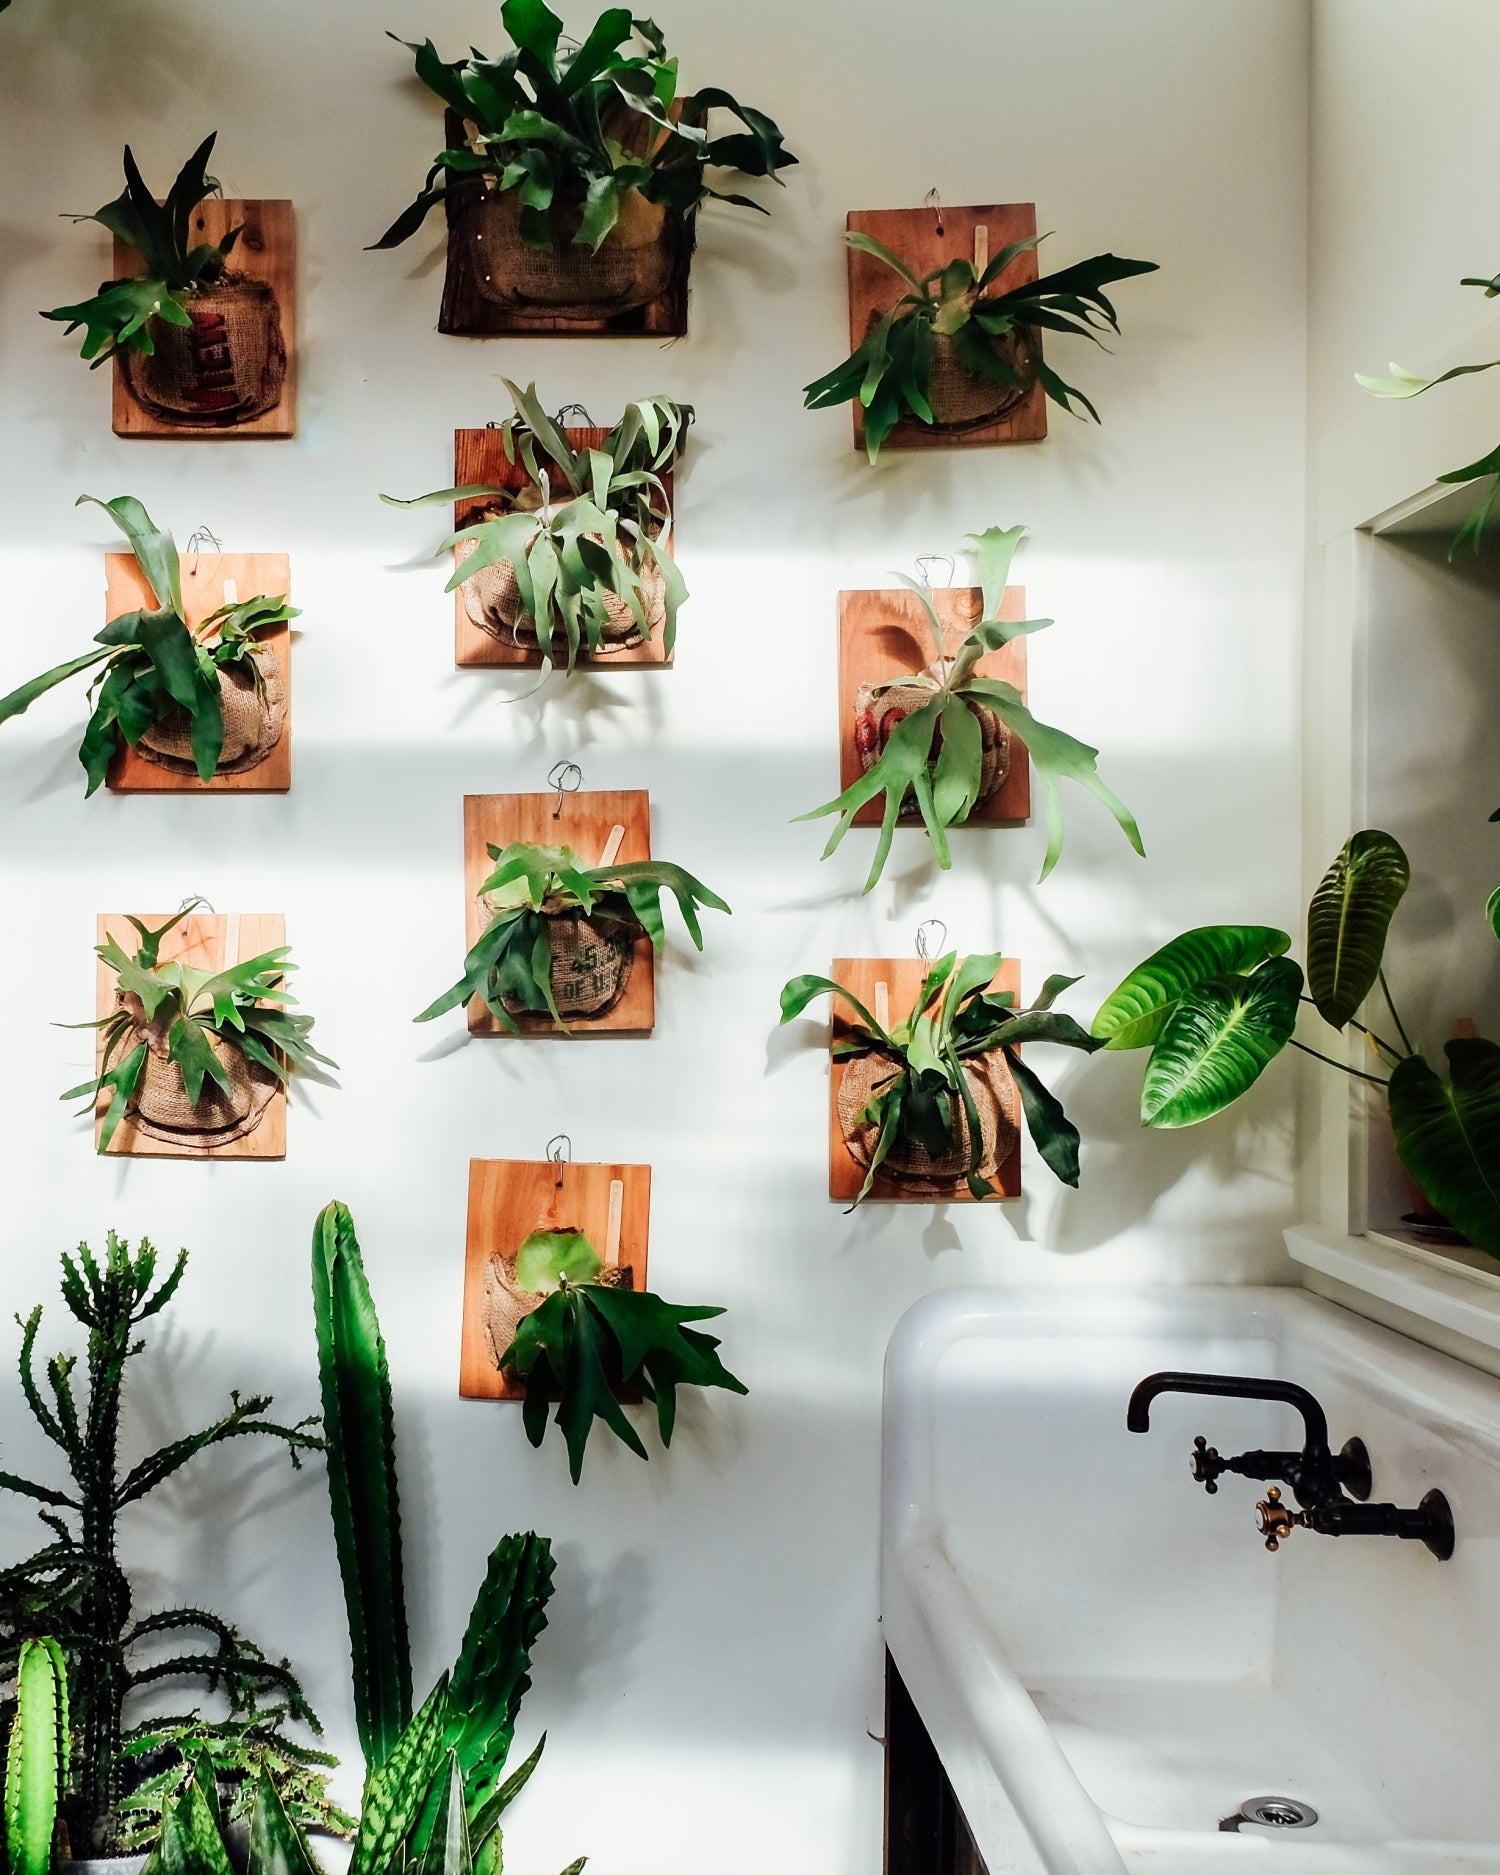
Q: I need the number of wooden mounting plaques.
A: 10